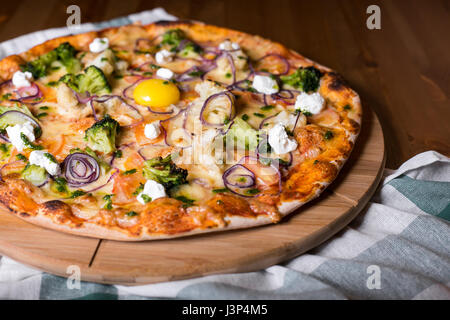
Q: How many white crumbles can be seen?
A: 12